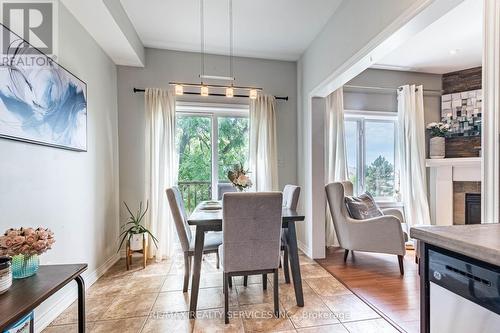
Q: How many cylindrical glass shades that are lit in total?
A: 4